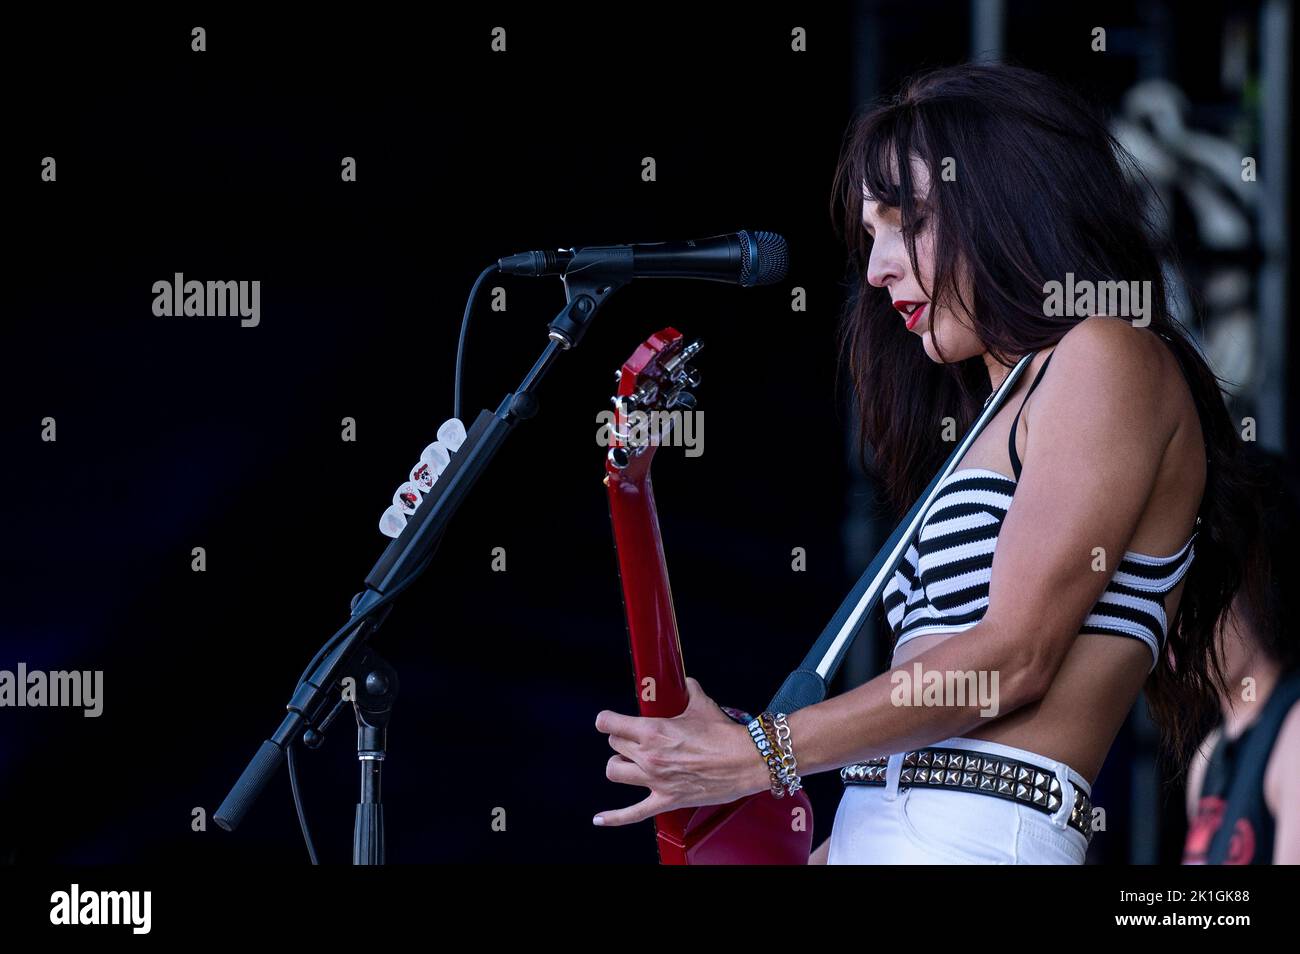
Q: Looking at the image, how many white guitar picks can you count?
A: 5